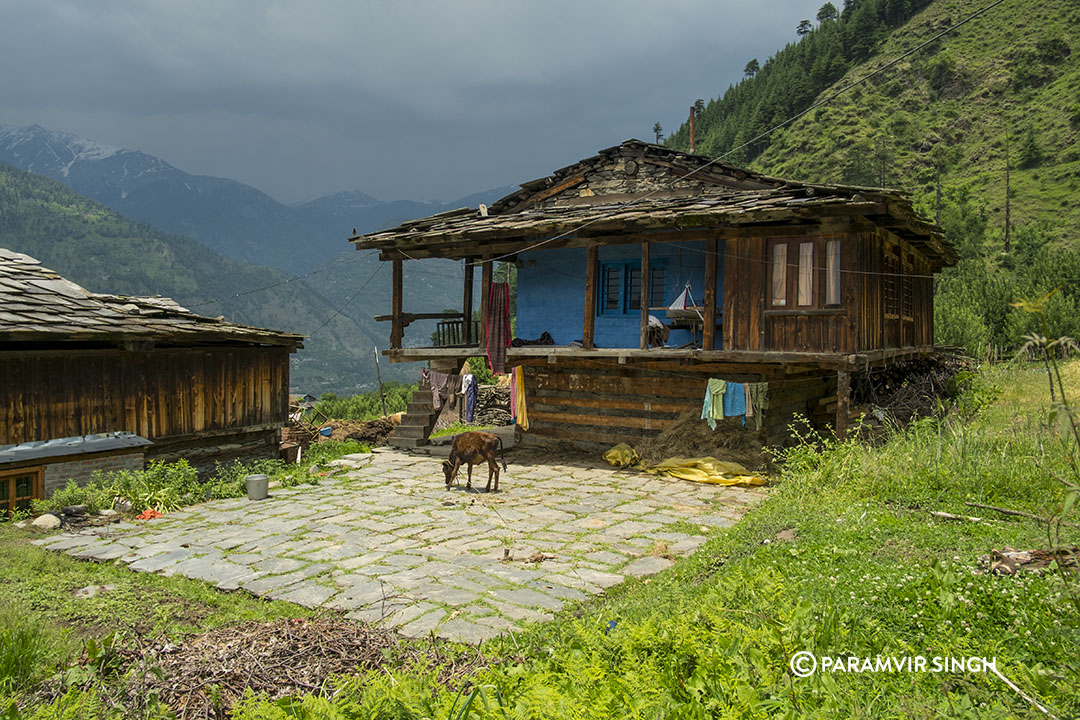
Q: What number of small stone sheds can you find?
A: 1